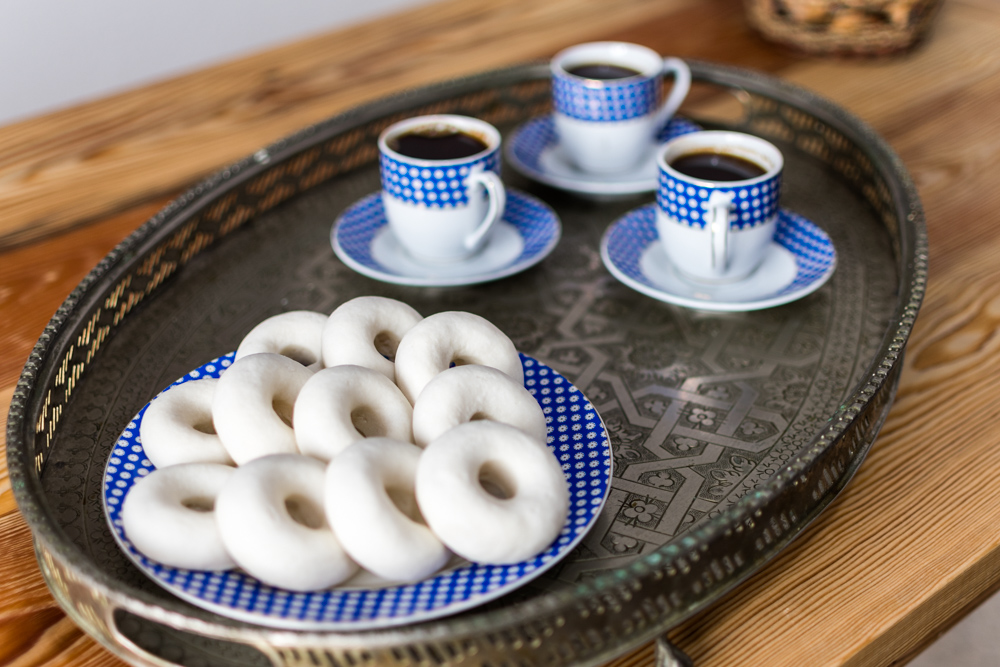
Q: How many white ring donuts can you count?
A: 11